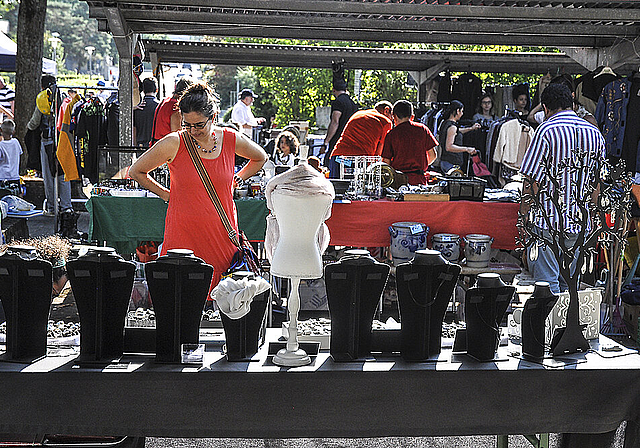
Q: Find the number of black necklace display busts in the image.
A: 8